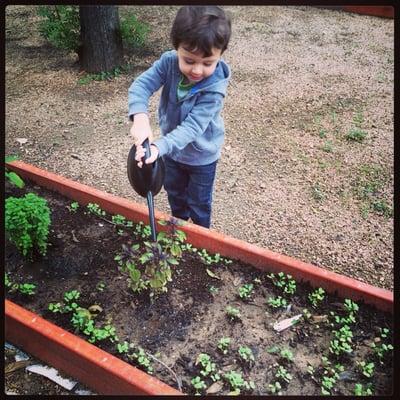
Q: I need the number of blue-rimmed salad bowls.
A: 0